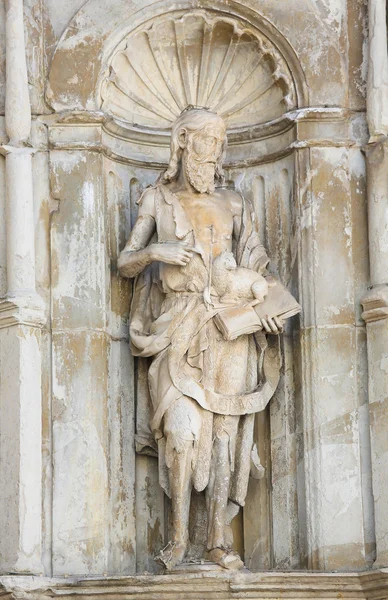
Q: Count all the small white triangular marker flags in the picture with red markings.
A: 0